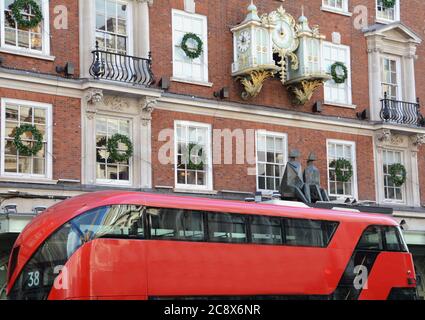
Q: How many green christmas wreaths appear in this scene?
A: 9